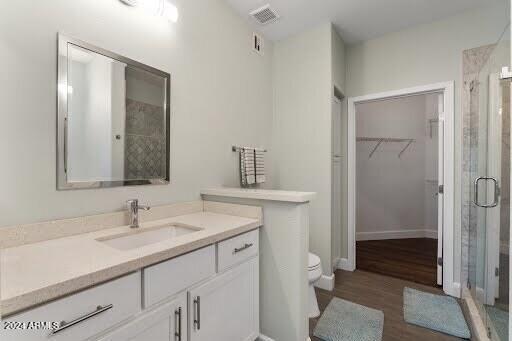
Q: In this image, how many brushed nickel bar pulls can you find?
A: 4